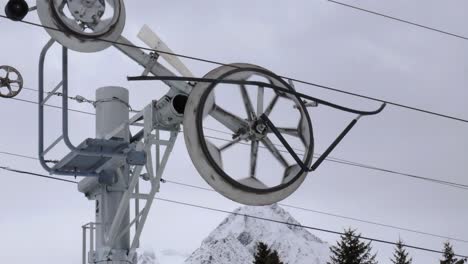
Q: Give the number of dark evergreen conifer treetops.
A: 4